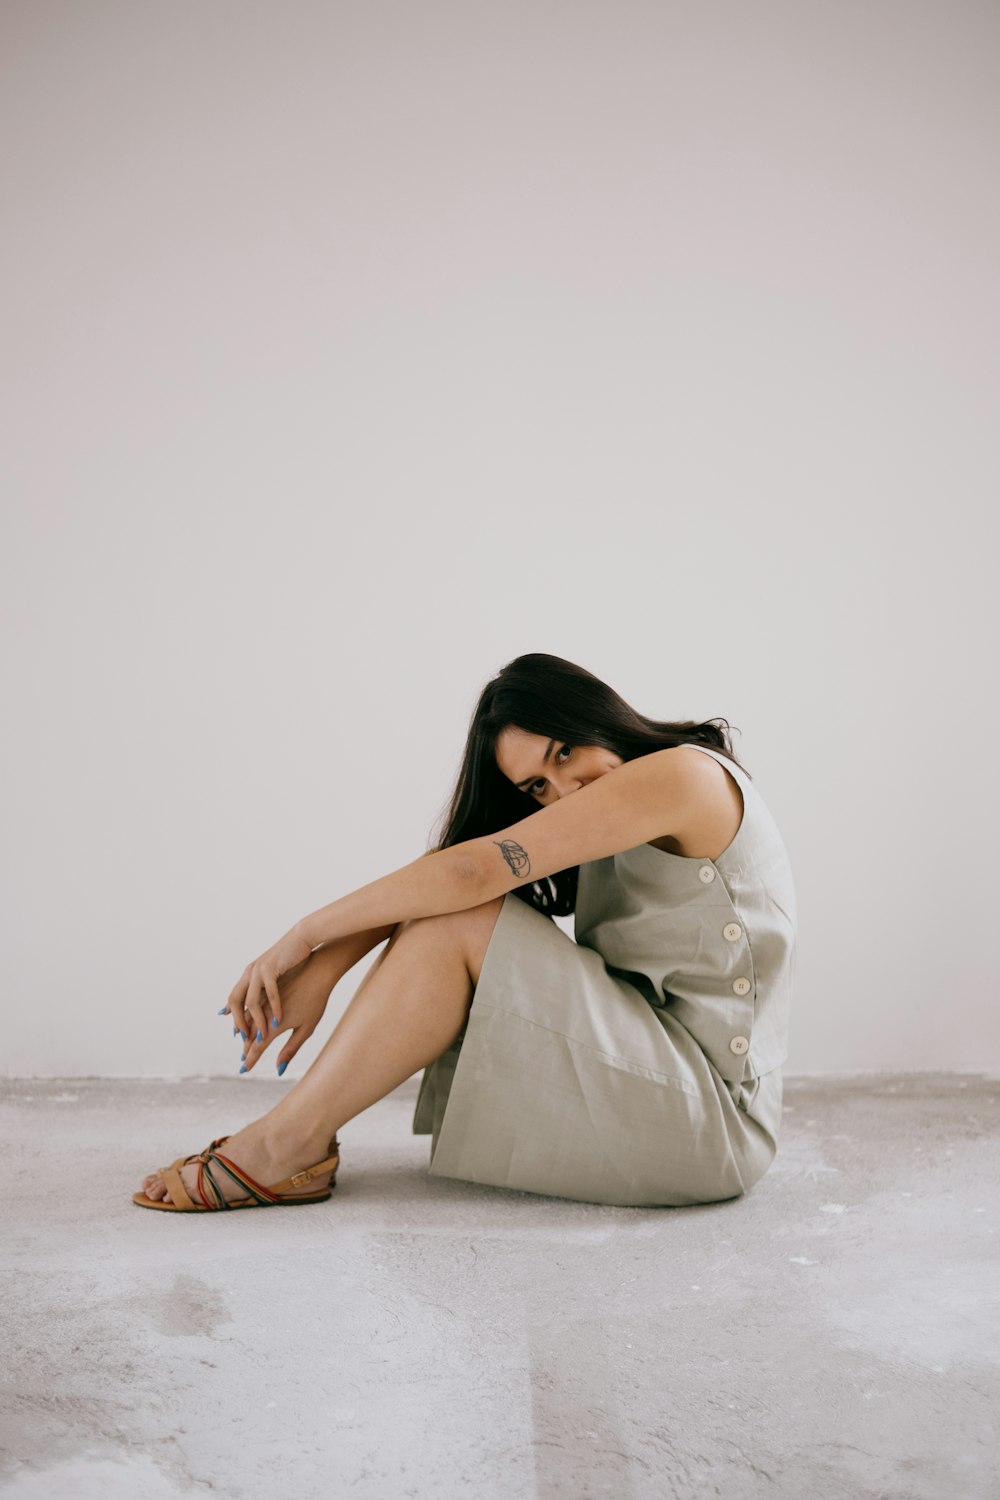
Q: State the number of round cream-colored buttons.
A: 4